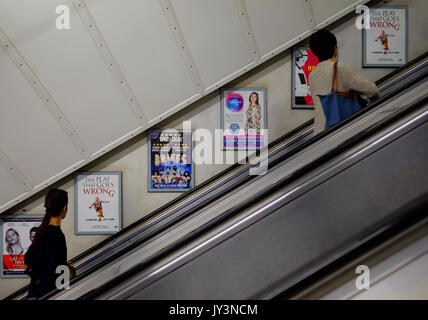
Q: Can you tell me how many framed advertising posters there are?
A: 6